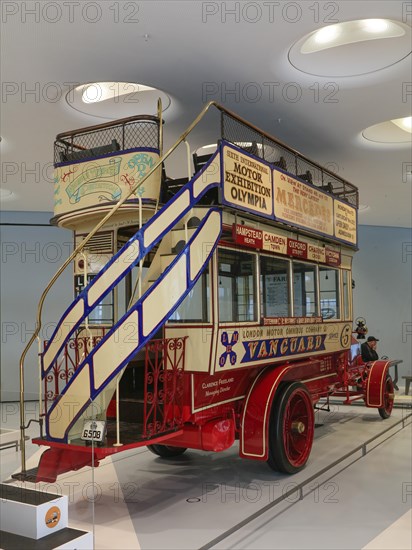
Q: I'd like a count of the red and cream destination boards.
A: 5